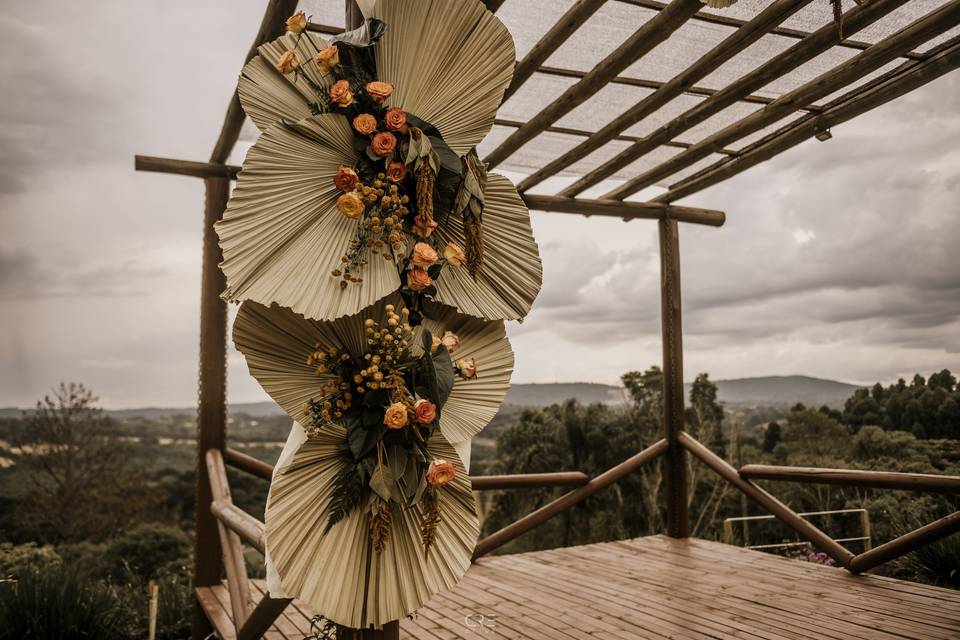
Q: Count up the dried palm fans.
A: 7